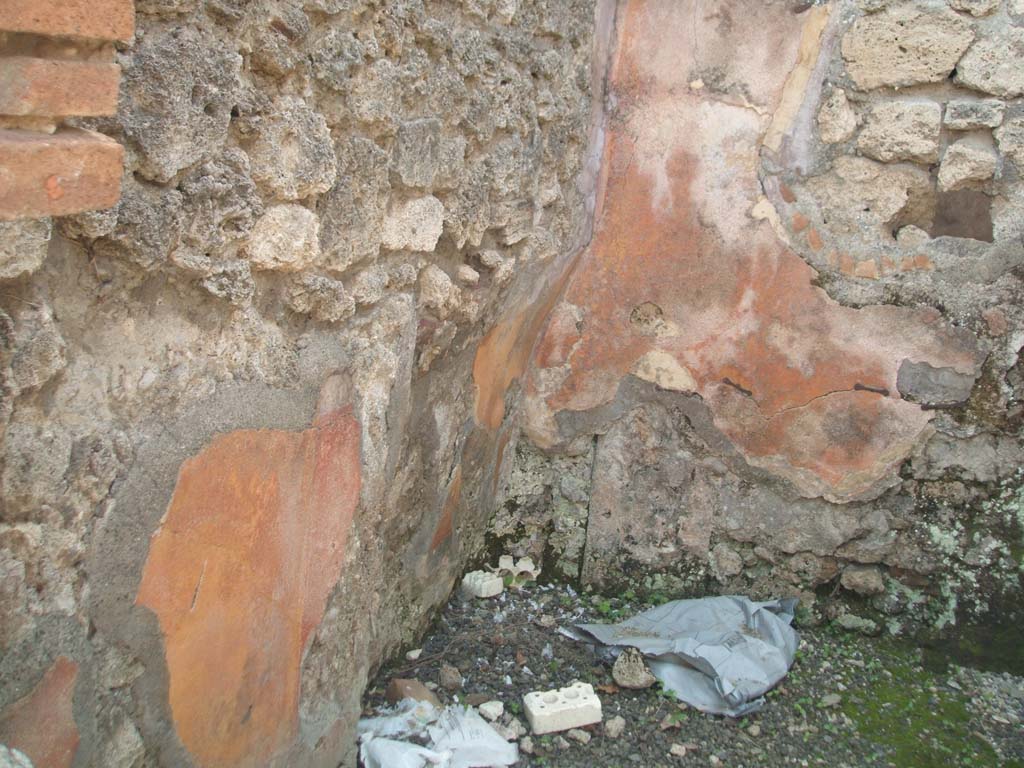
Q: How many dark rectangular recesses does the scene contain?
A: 1